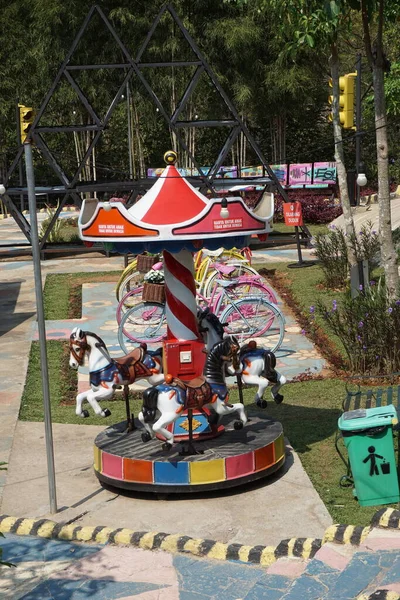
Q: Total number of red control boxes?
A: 1